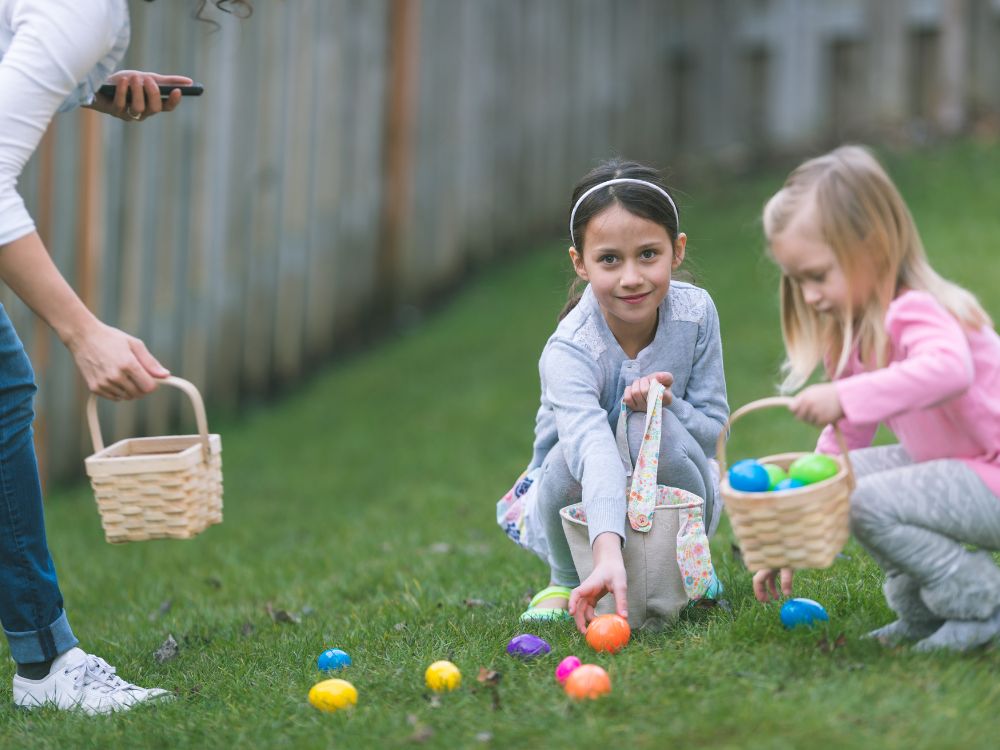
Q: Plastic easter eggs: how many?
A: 12